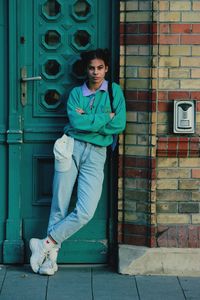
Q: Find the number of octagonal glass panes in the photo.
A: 7